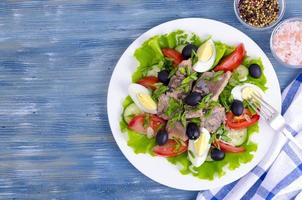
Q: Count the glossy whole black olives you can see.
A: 8